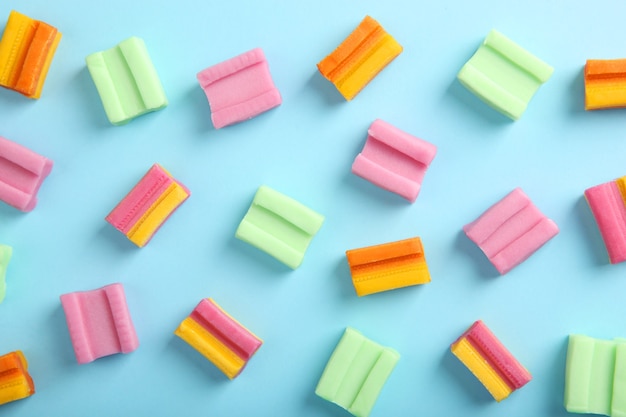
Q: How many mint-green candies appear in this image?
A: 6